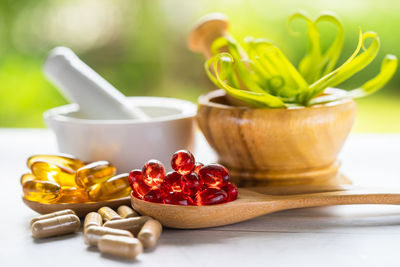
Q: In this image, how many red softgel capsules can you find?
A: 11